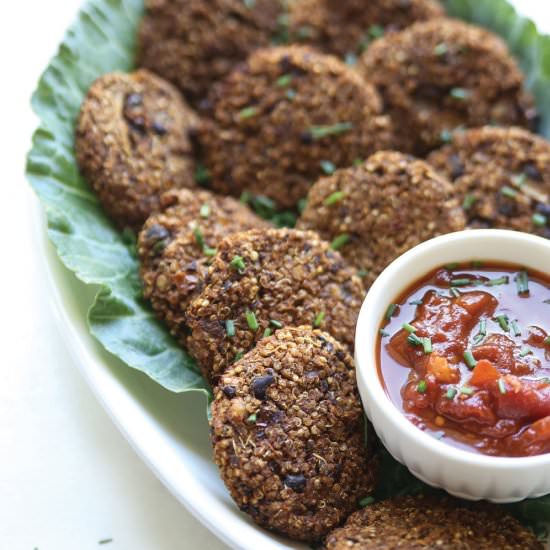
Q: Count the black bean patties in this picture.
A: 11